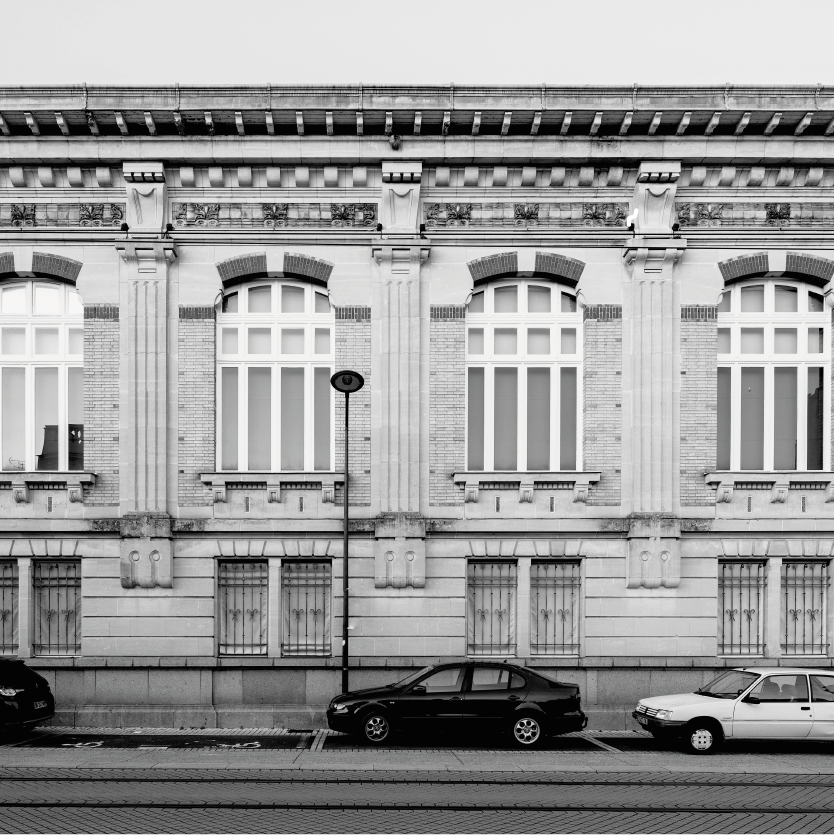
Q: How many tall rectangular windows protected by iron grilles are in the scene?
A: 8